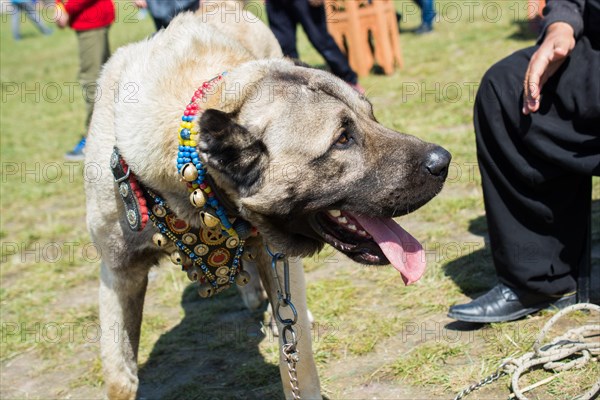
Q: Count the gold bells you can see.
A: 9